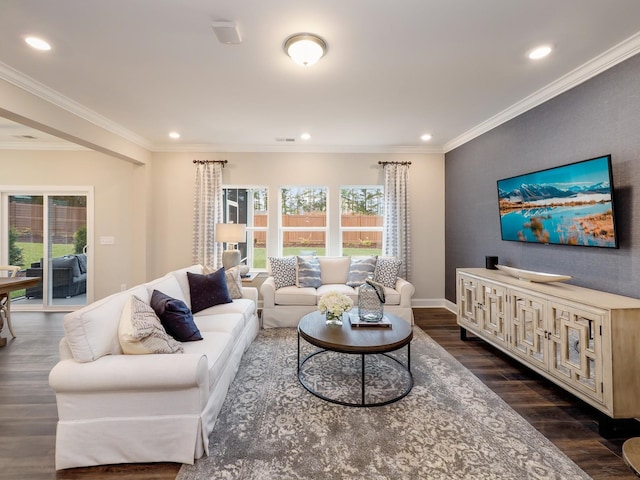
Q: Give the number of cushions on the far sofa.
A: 4